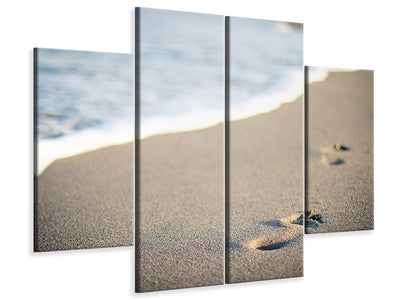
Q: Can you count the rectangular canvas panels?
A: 4